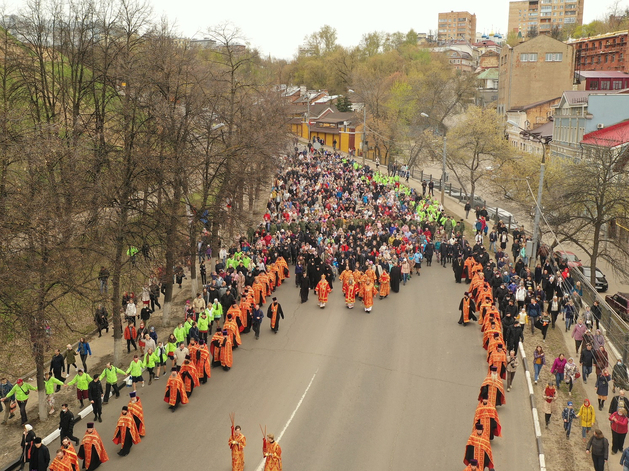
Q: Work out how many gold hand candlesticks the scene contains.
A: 2